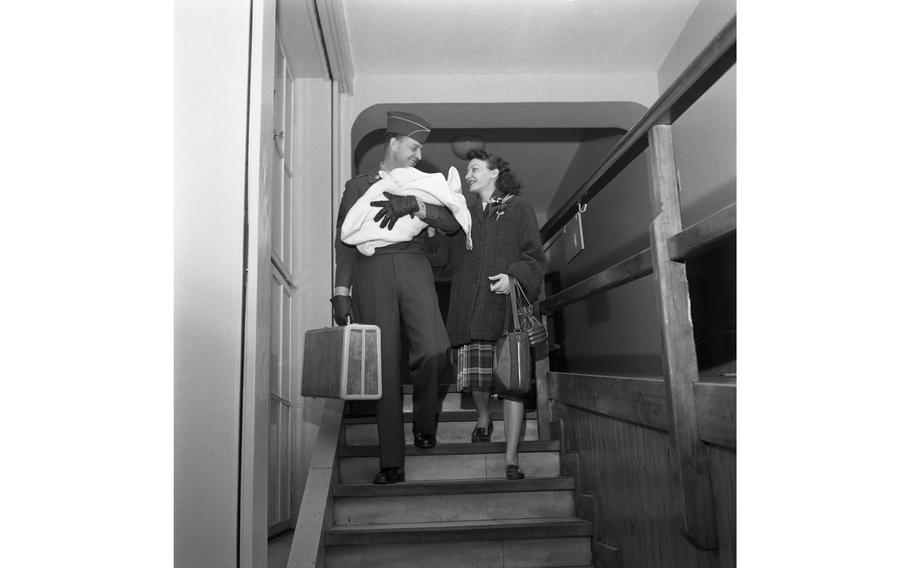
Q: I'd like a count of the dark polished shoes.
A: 4